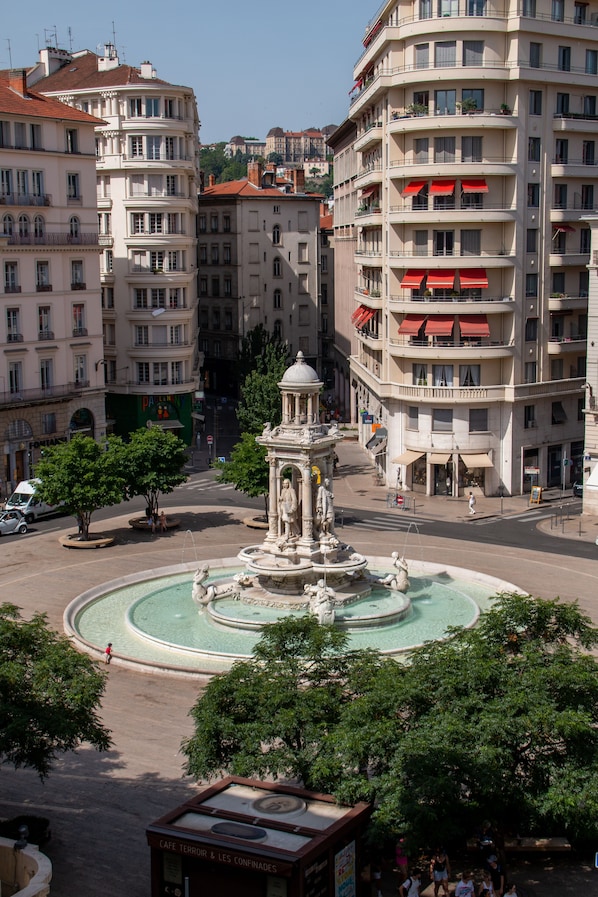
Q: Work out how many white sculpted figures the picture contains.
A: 5